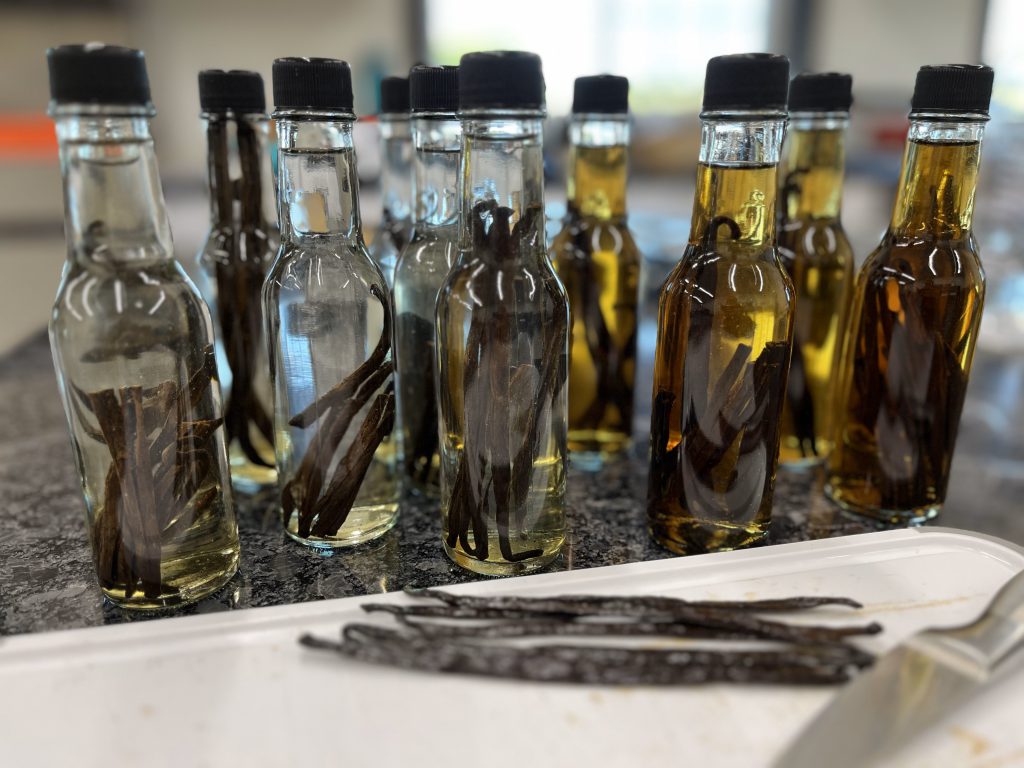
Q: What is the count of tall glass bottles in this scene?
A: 10